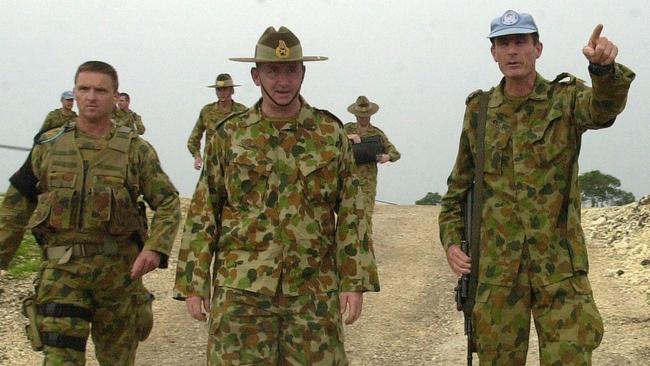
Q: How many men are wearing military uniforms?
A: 7